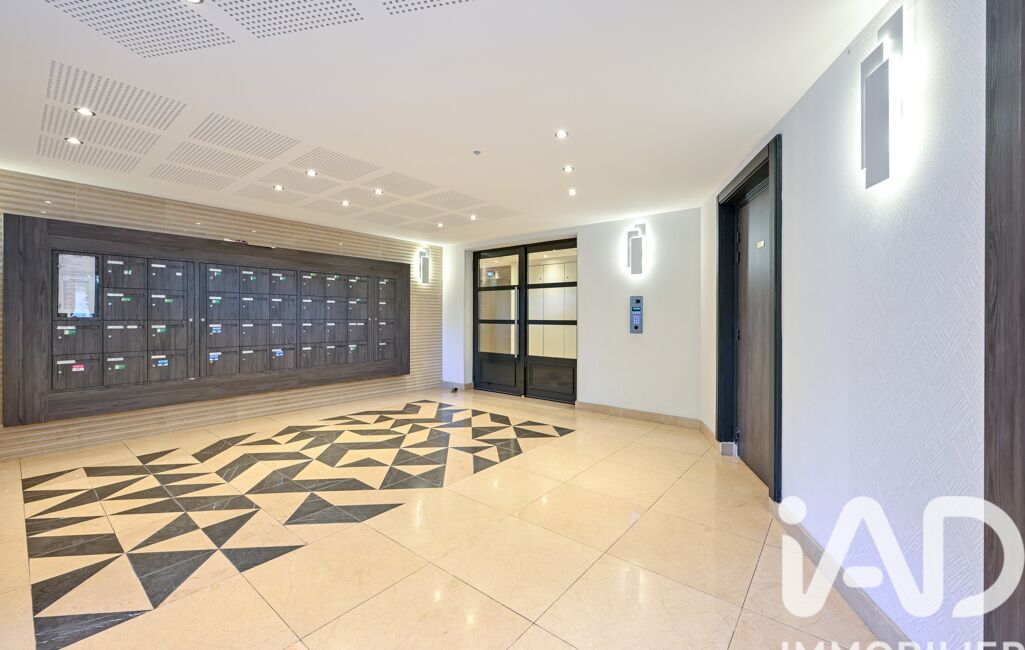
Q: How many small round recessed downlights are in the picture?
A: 12